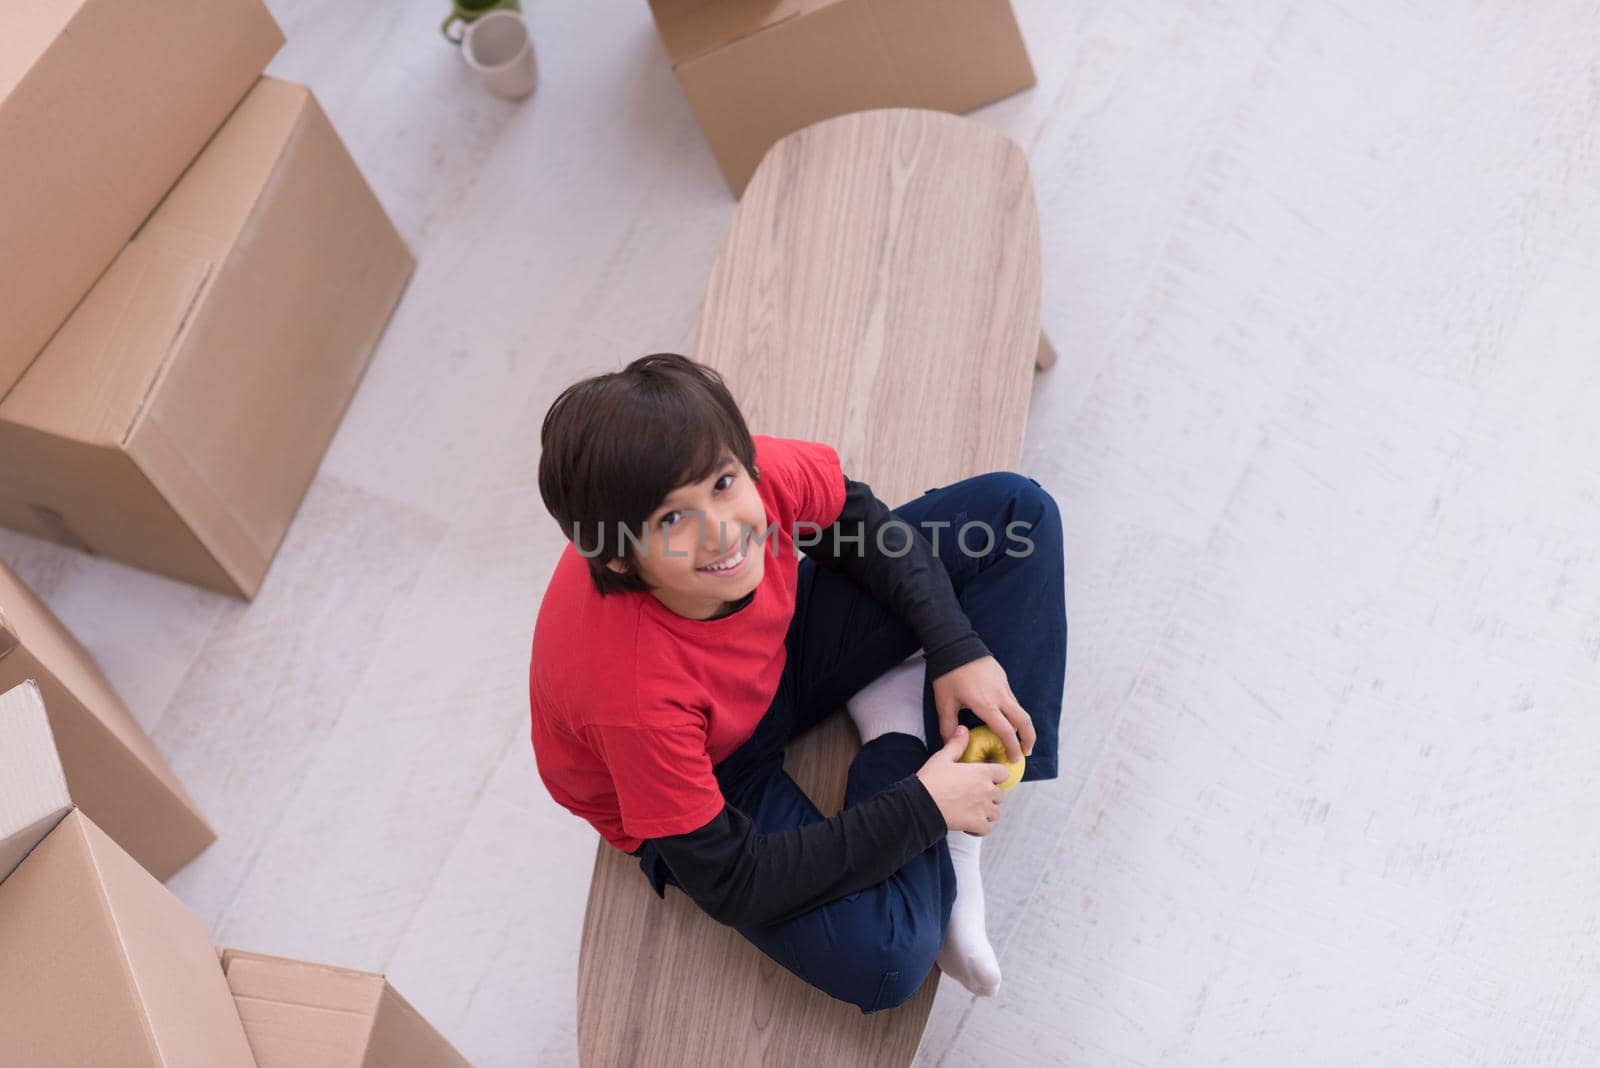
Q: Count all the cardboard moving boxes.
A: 6